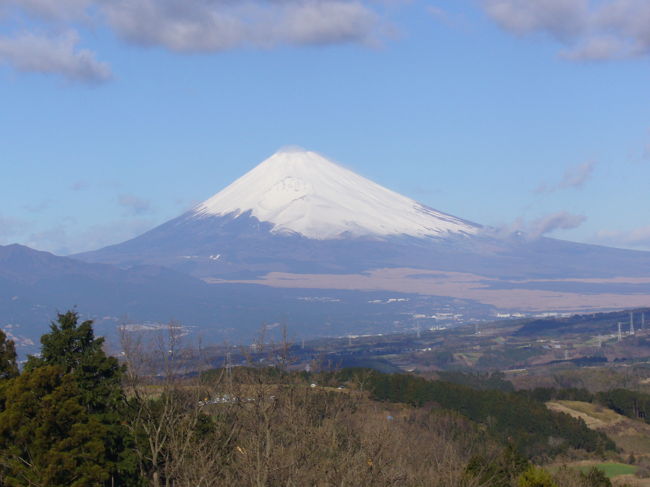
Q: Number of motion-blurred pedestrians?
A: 0